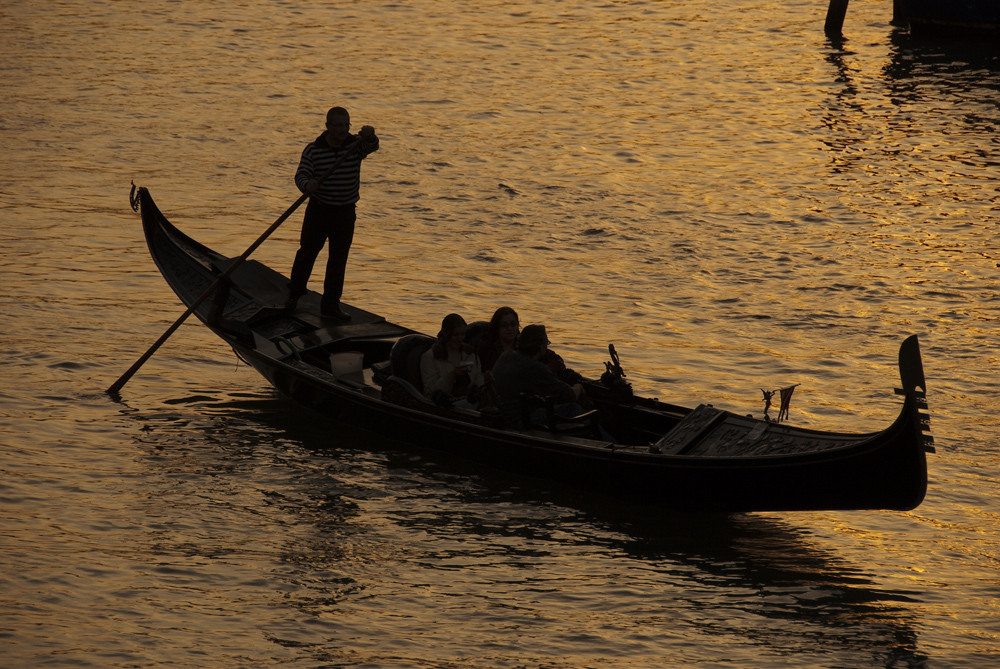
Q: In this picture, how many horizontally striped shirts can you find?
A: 1